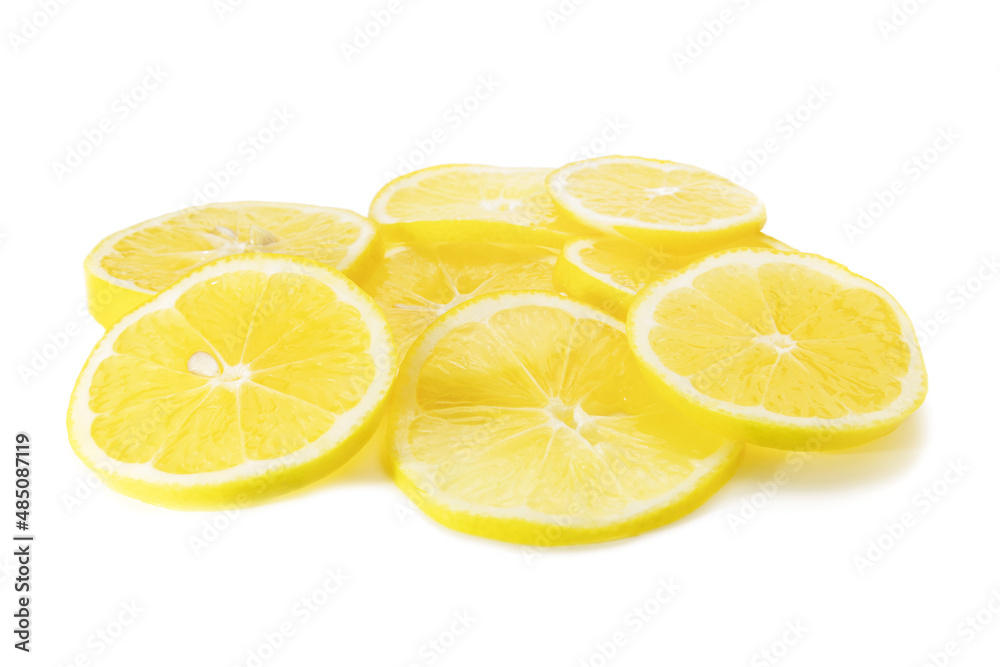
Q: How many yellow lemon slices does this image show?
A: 8